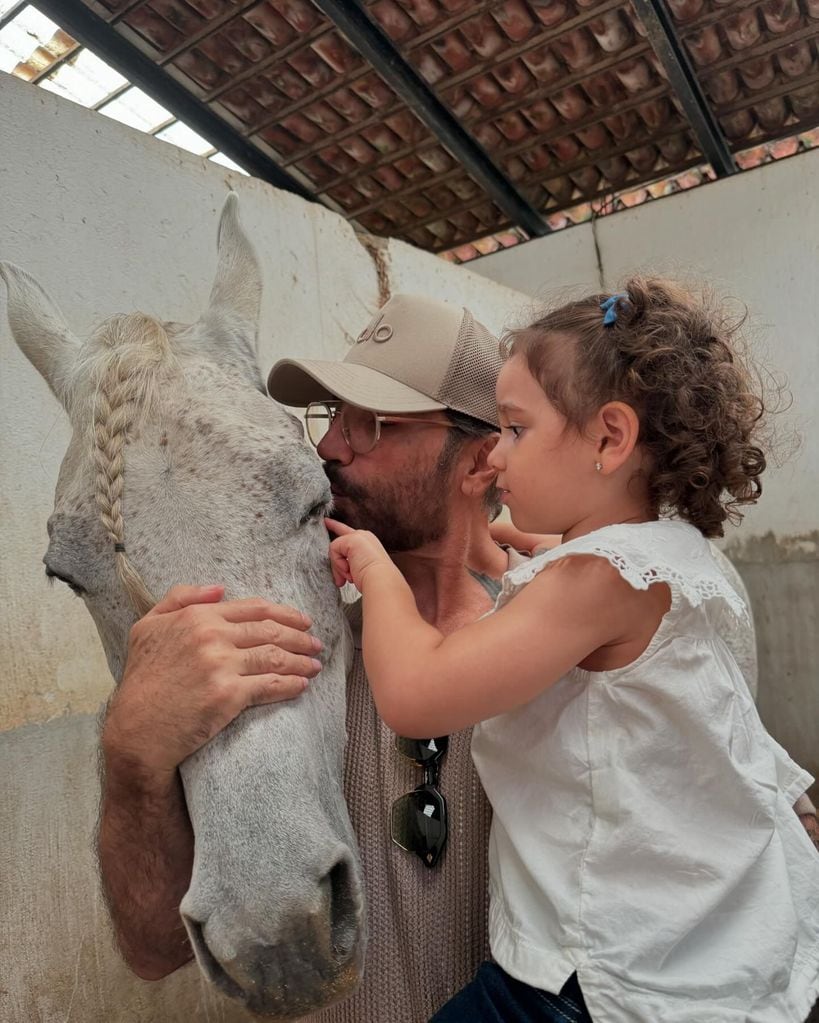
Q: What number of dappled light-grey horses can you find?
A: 1